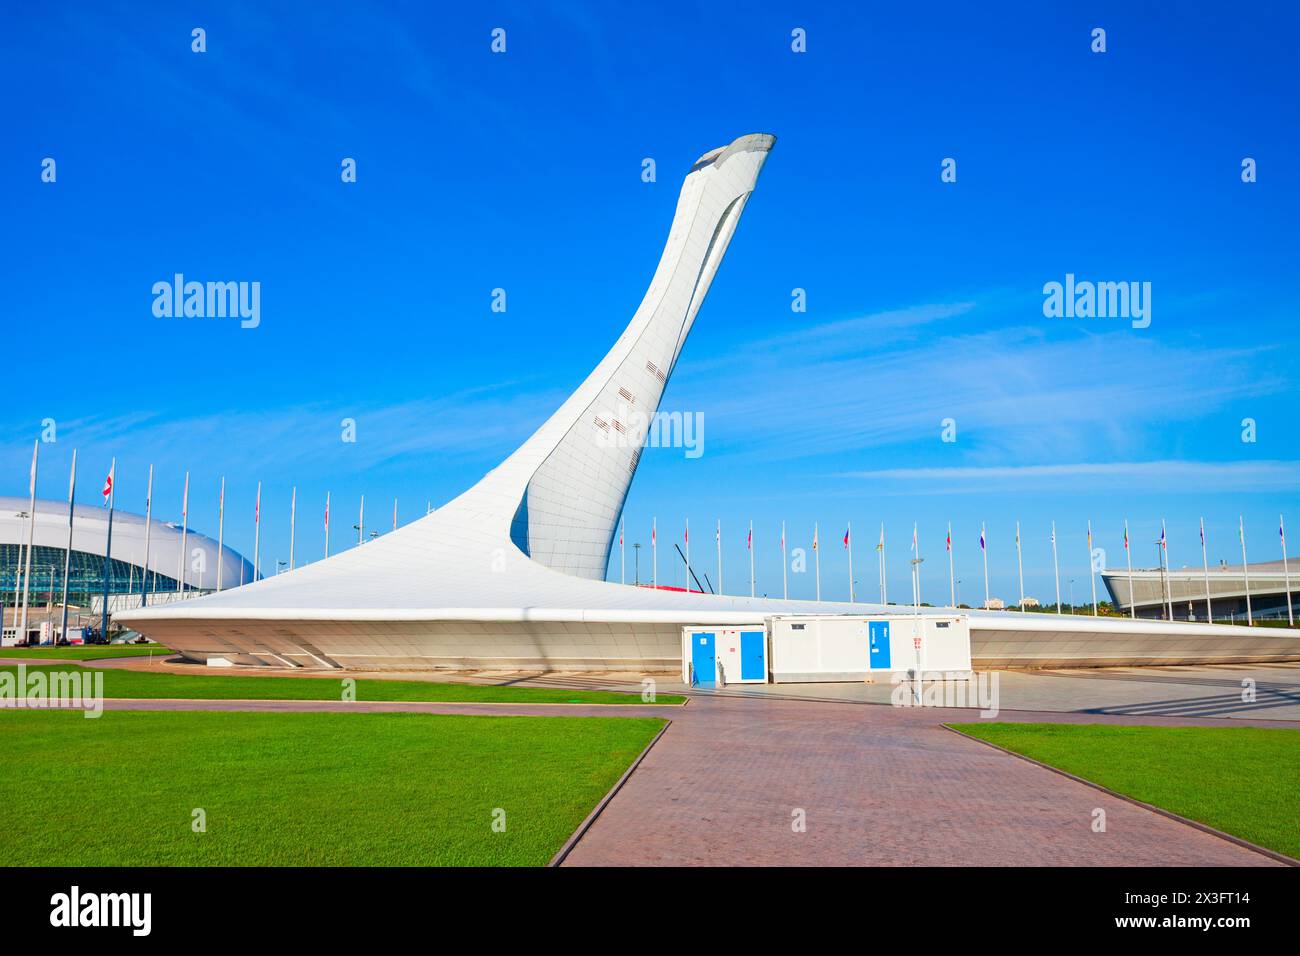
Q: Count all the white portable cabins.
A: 2